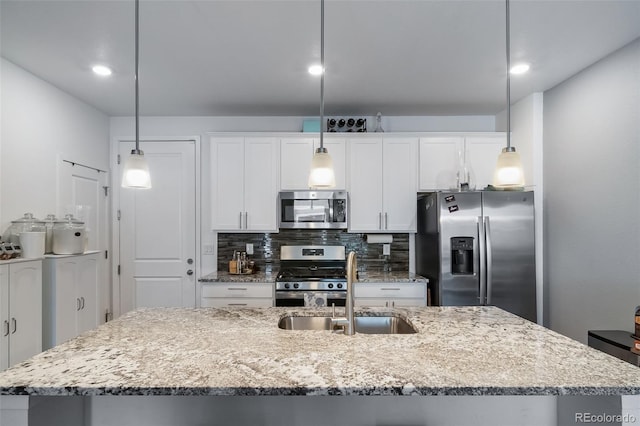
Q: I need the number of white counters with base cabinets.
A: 2